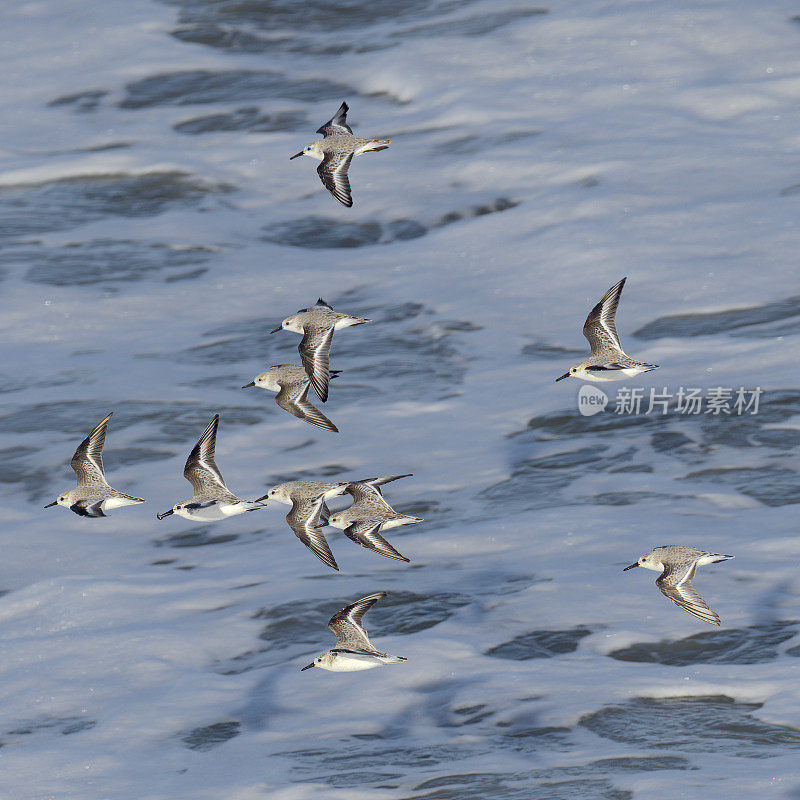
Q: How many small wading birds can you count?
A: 10